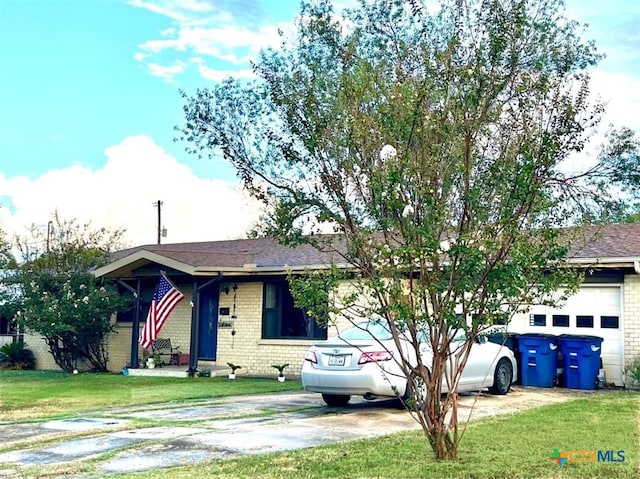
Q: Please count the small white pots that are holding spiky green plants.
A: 2